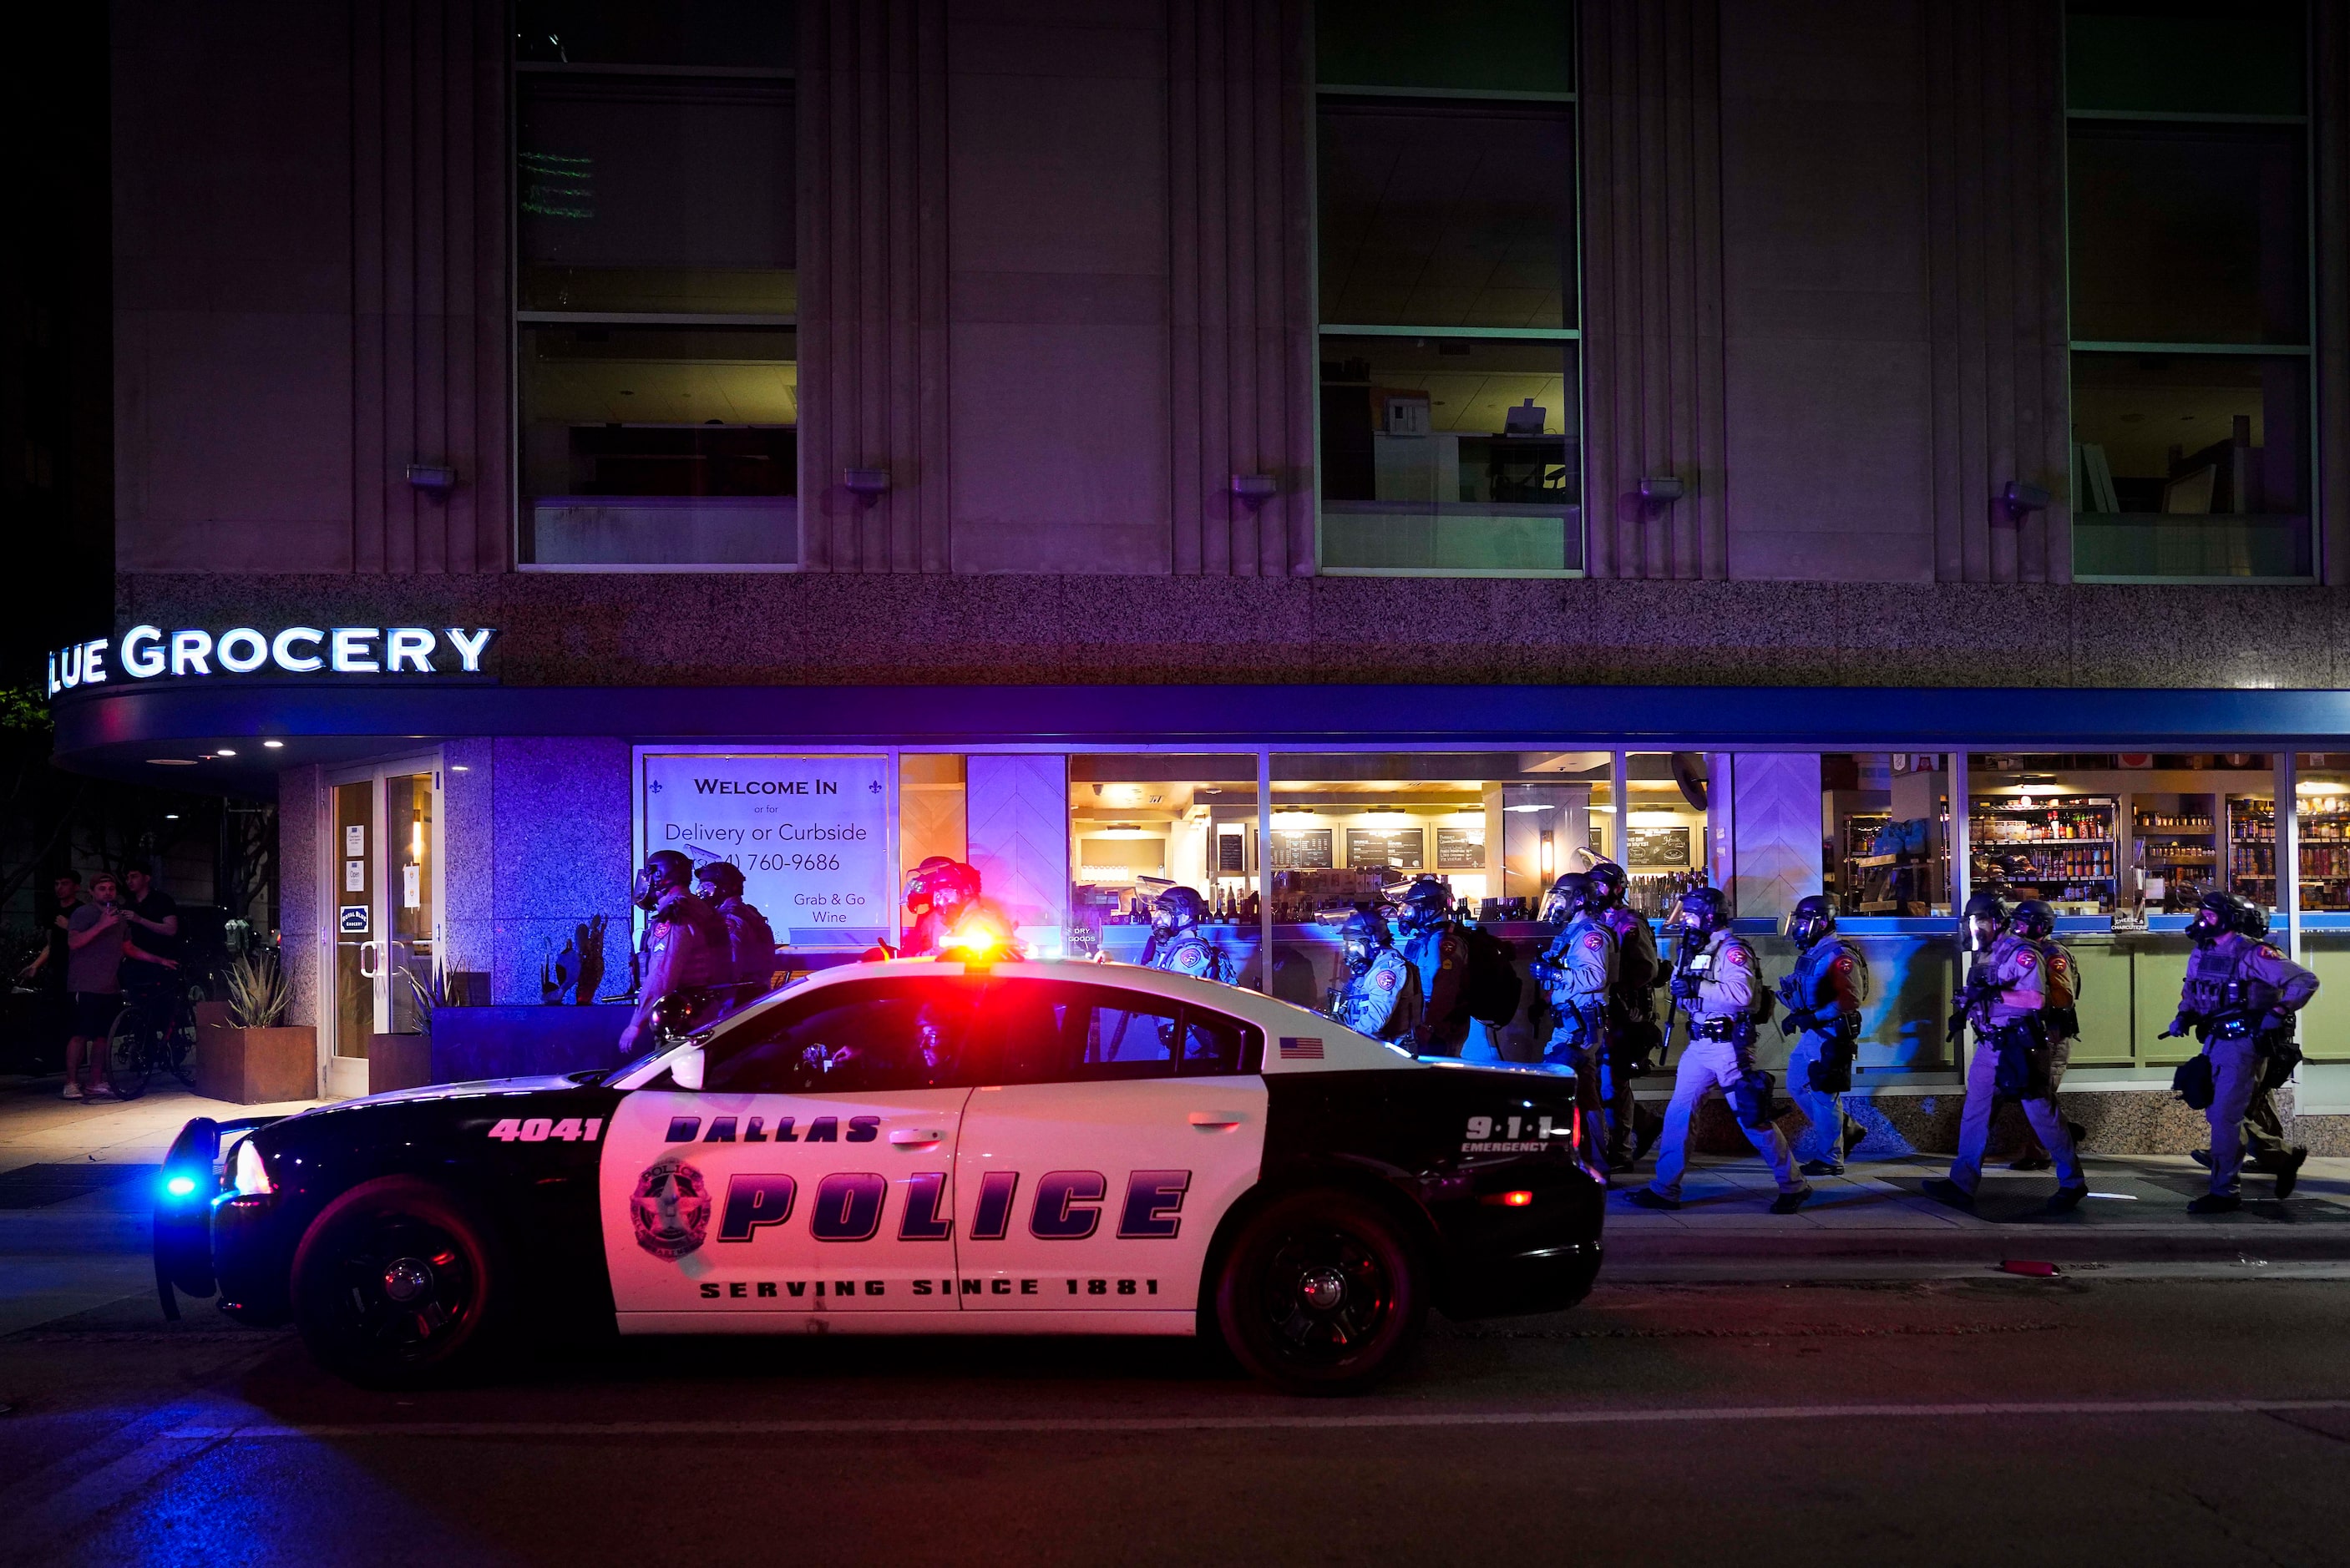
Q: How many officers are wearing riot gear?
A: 15